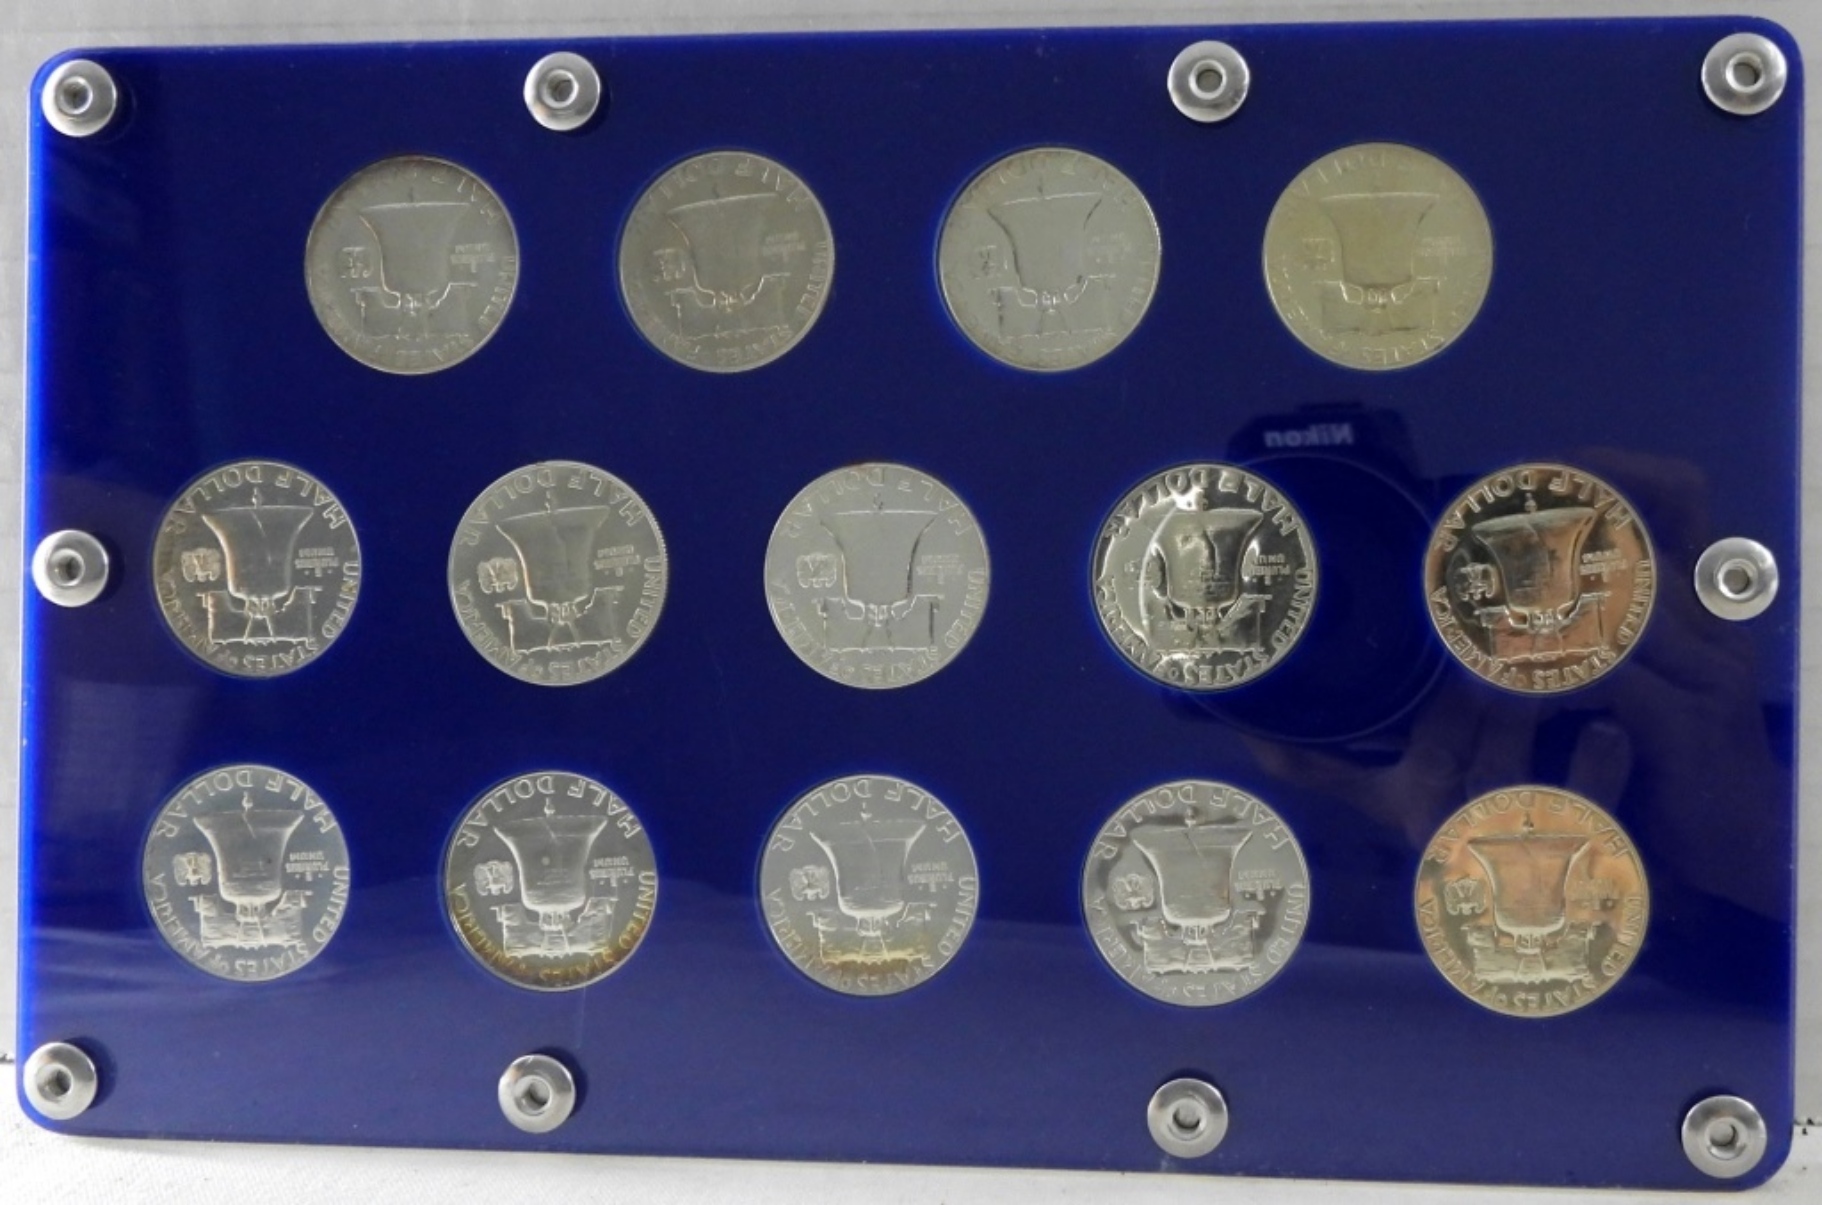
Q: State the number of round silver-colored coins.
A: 14